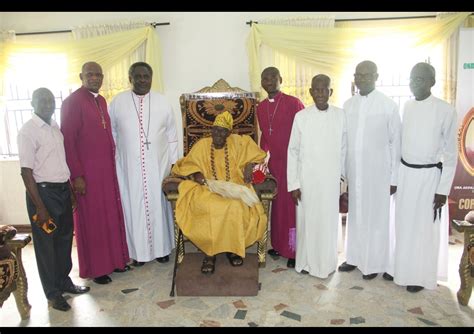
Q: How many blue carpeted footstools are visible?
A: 0